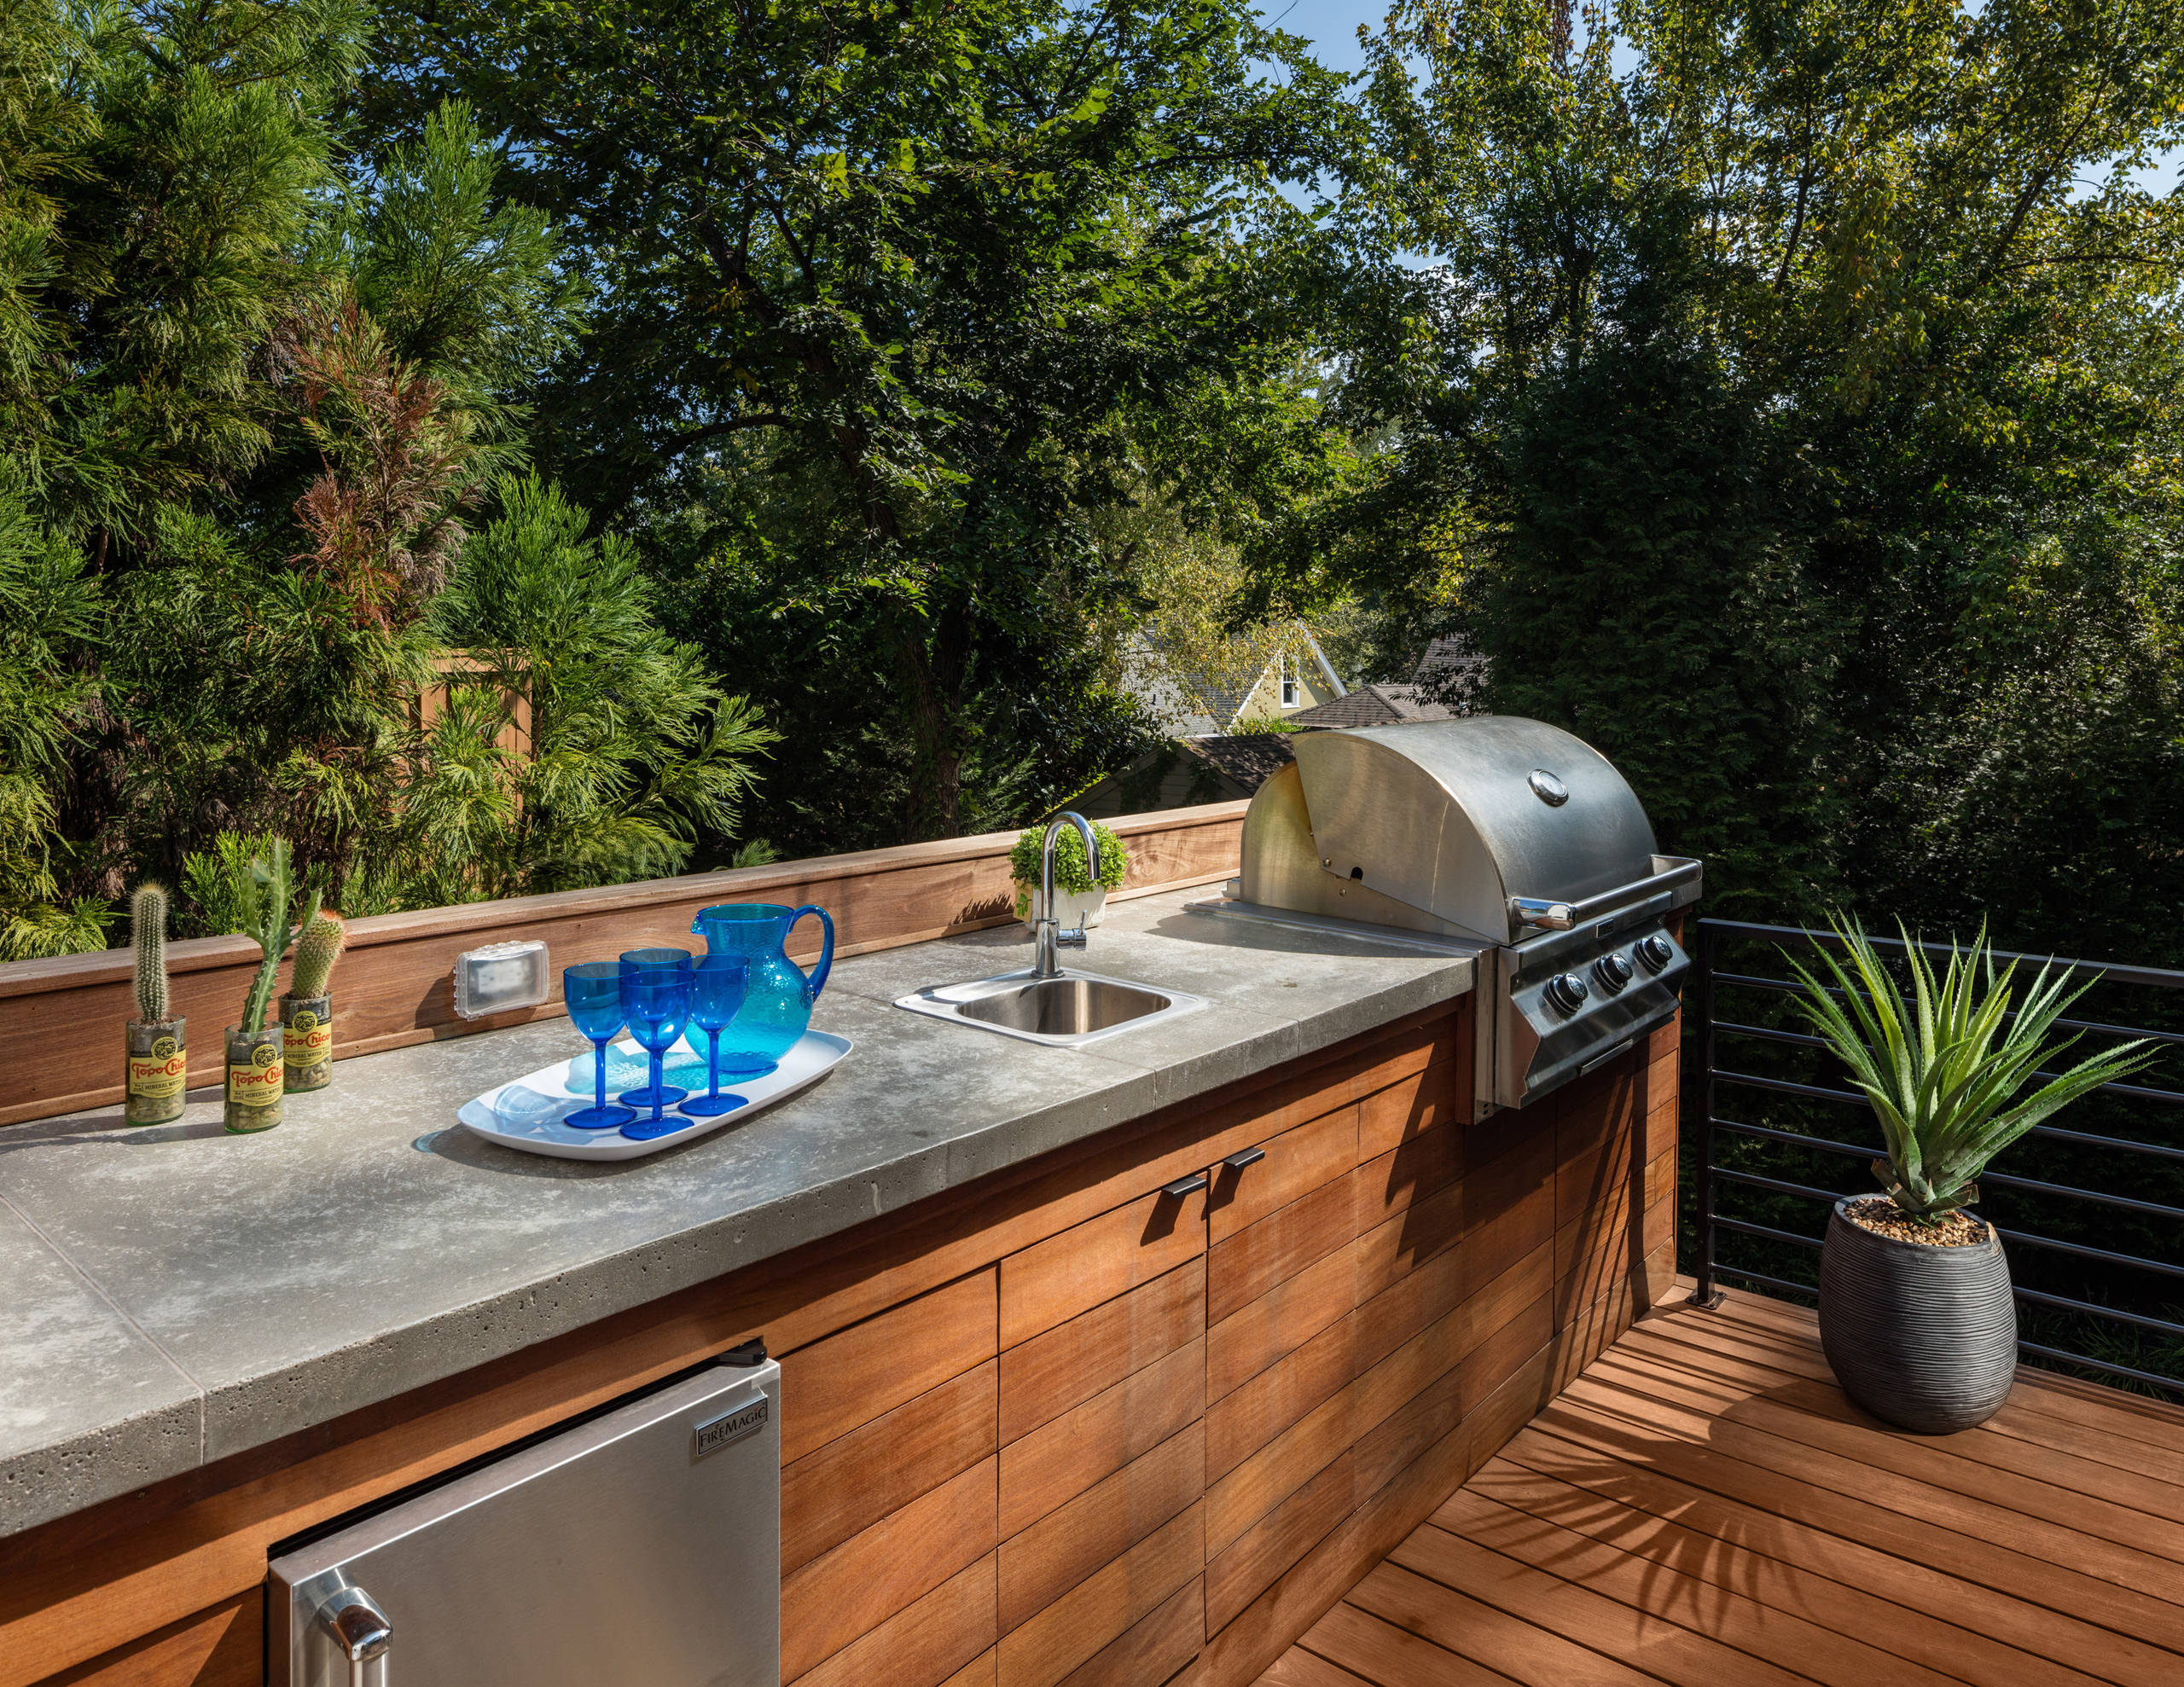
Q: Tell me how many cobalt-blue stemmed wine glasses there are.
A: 4